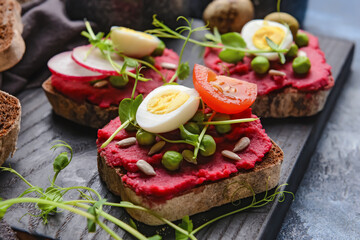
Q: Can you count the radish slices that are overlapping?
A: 2